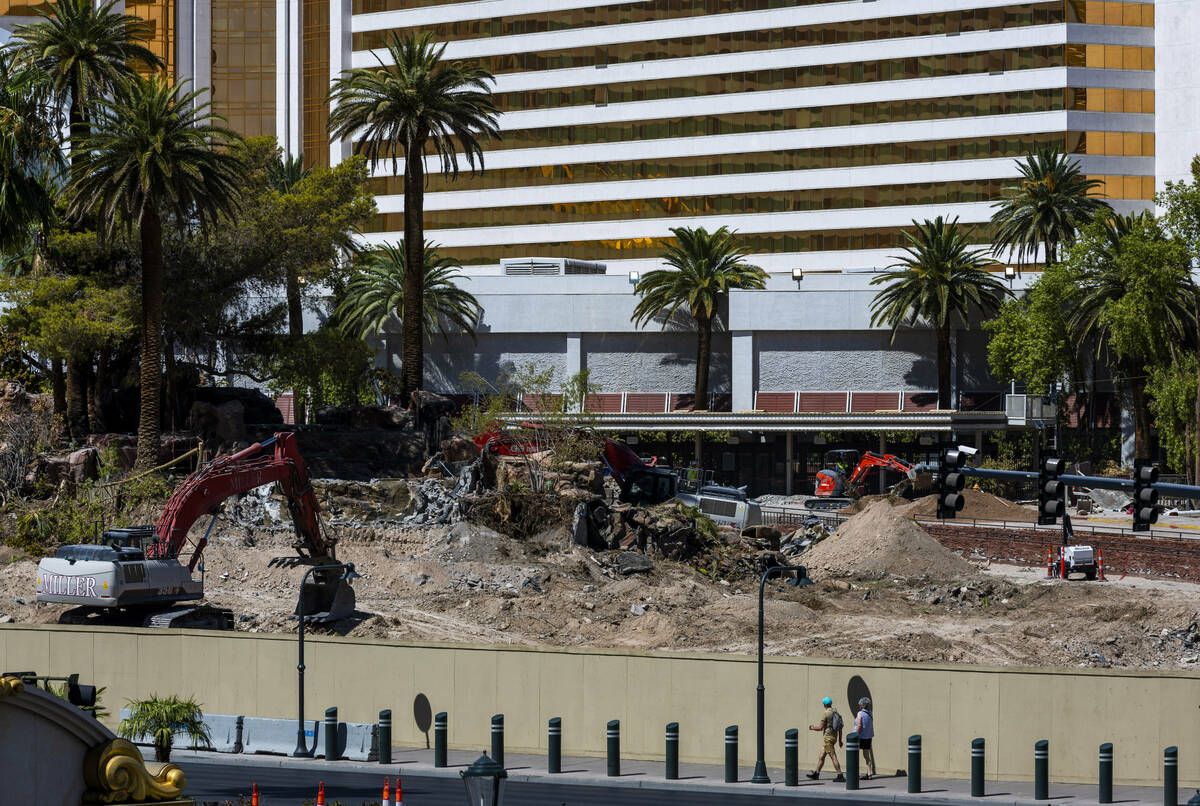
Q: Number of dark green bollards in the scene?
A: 15